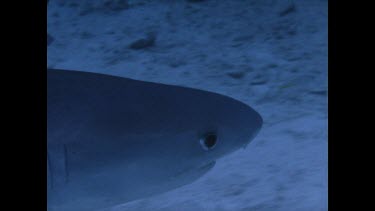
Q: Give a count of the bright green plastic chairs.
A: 0